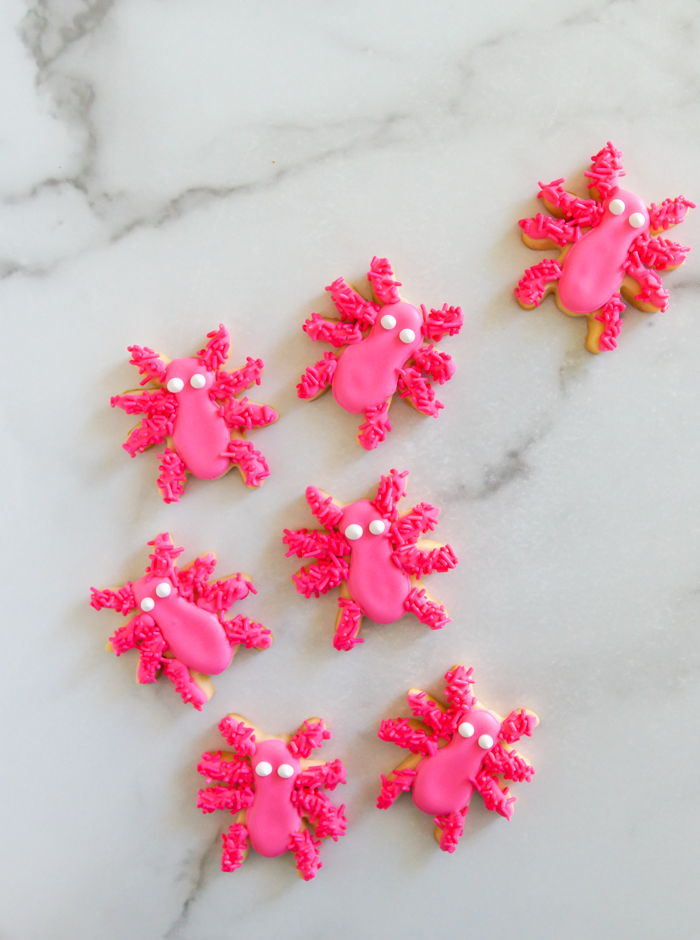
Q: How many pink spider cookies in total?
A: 7